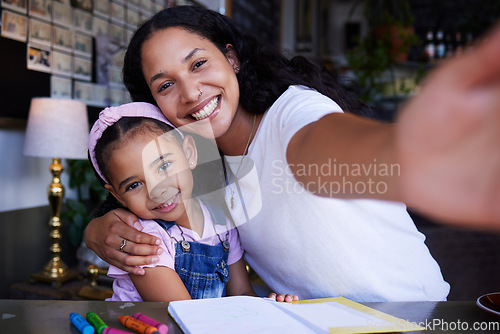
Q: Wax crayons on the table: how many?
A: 5